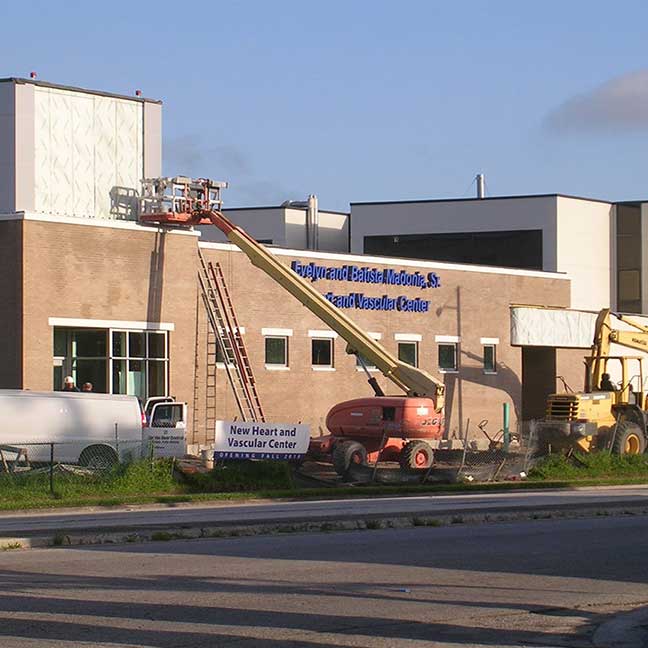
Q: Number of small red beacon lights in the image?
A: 2